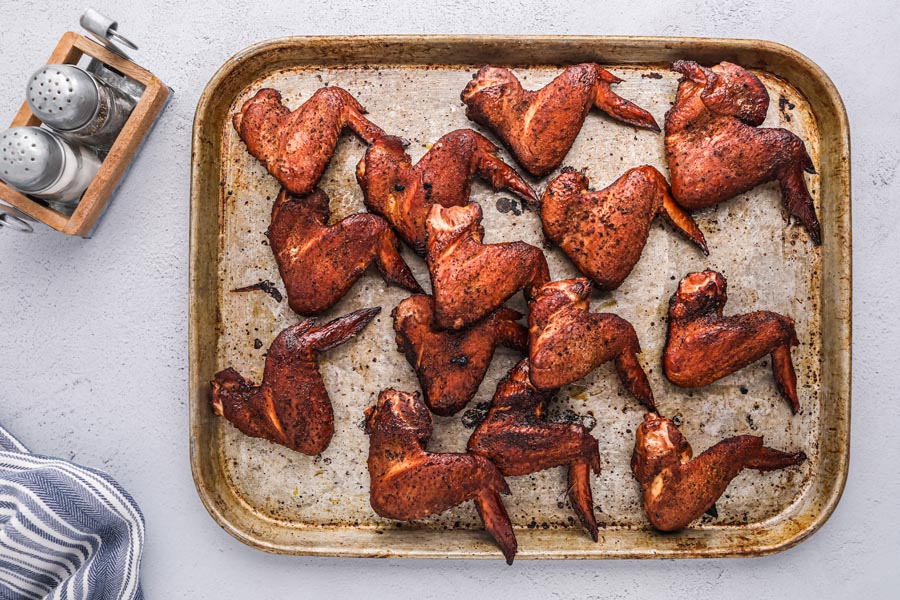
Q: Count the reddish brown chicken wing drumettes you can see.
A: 14